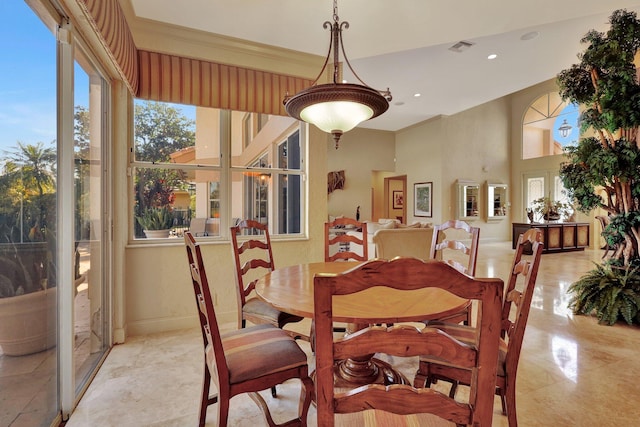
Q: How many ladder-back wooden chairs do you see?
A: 6